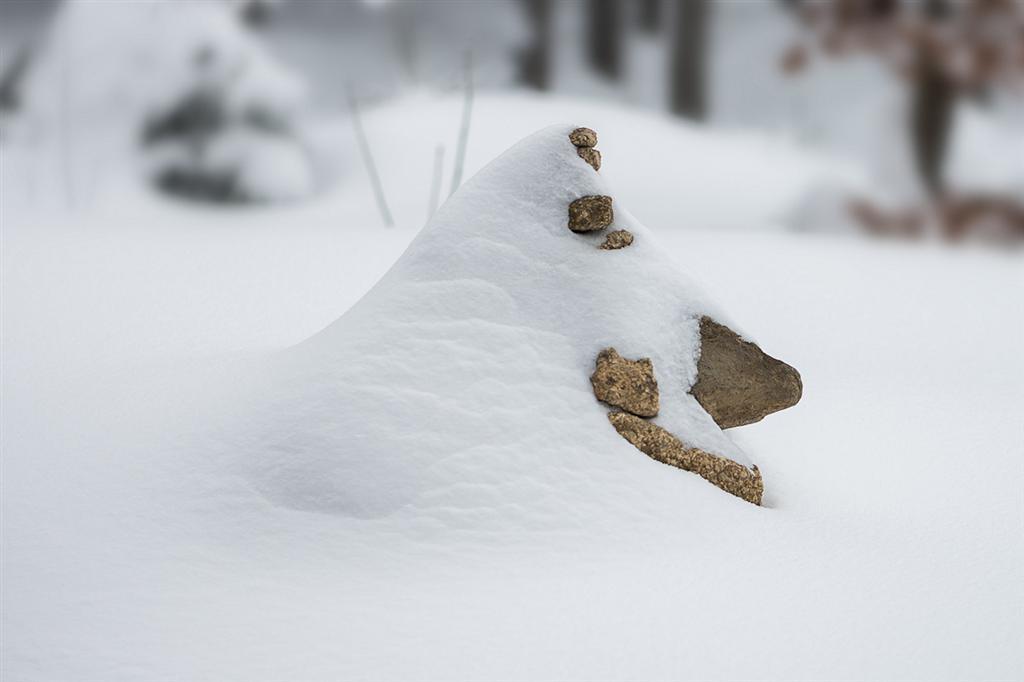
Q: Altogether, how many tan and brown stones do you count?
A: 7